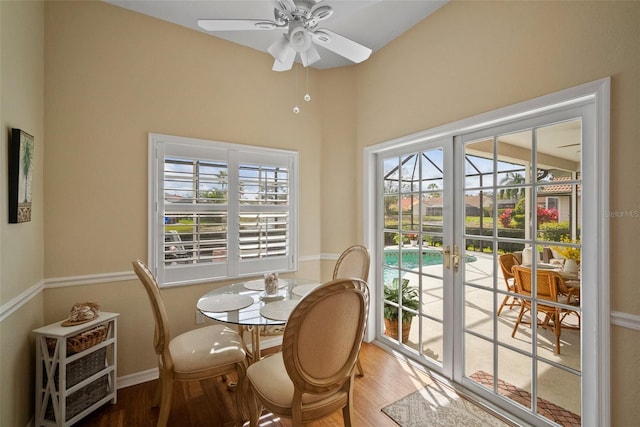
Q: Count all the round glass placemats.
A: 4